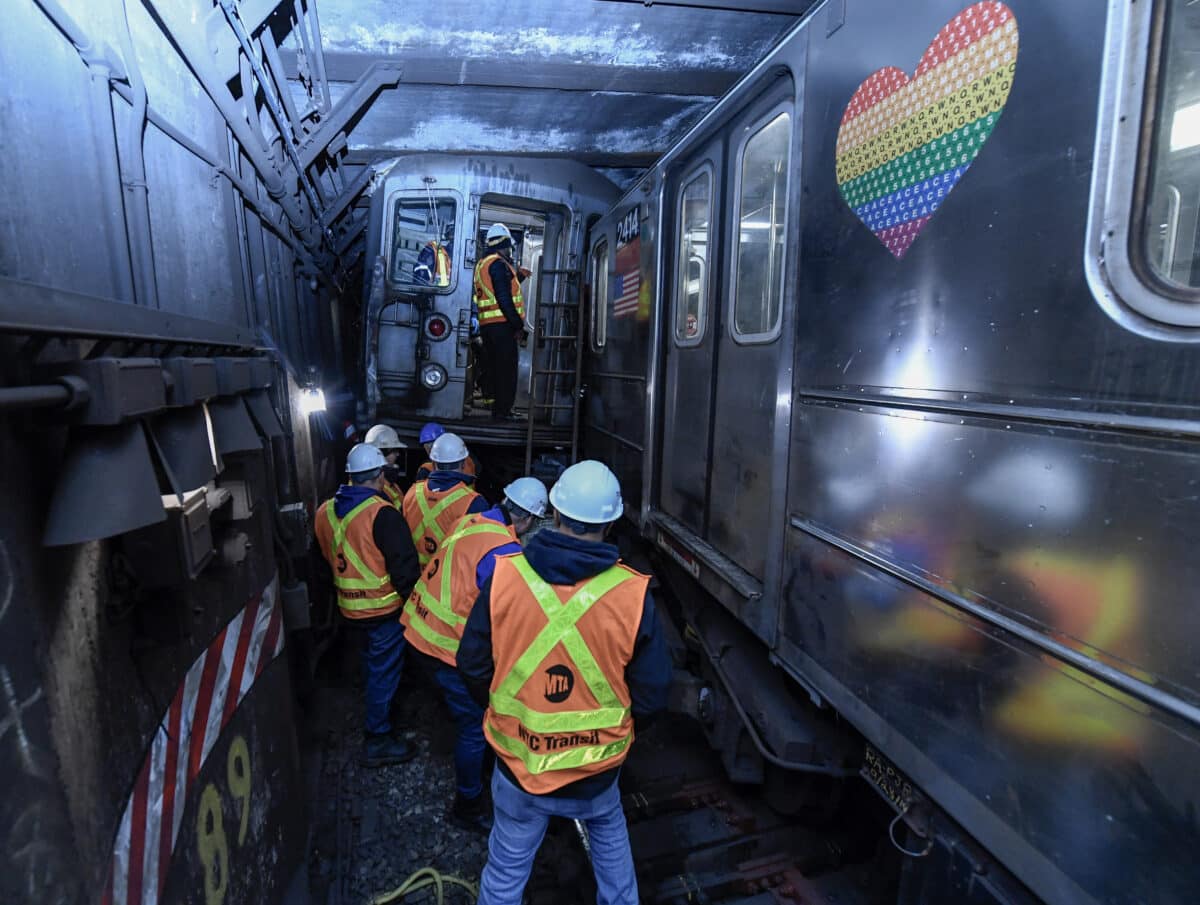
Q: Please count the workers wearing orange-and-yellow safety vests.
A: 8